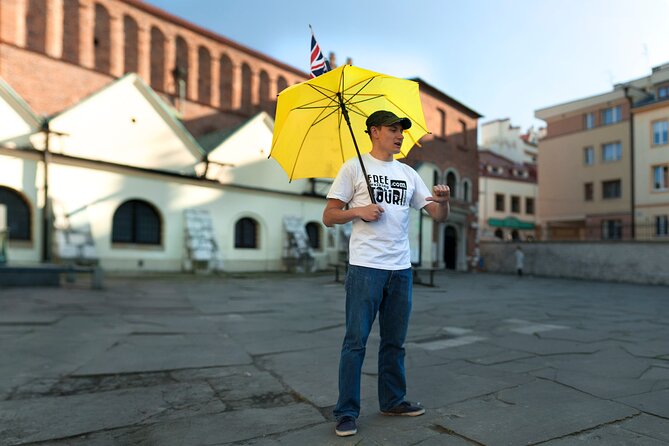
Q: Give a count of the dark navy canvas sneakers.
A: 2